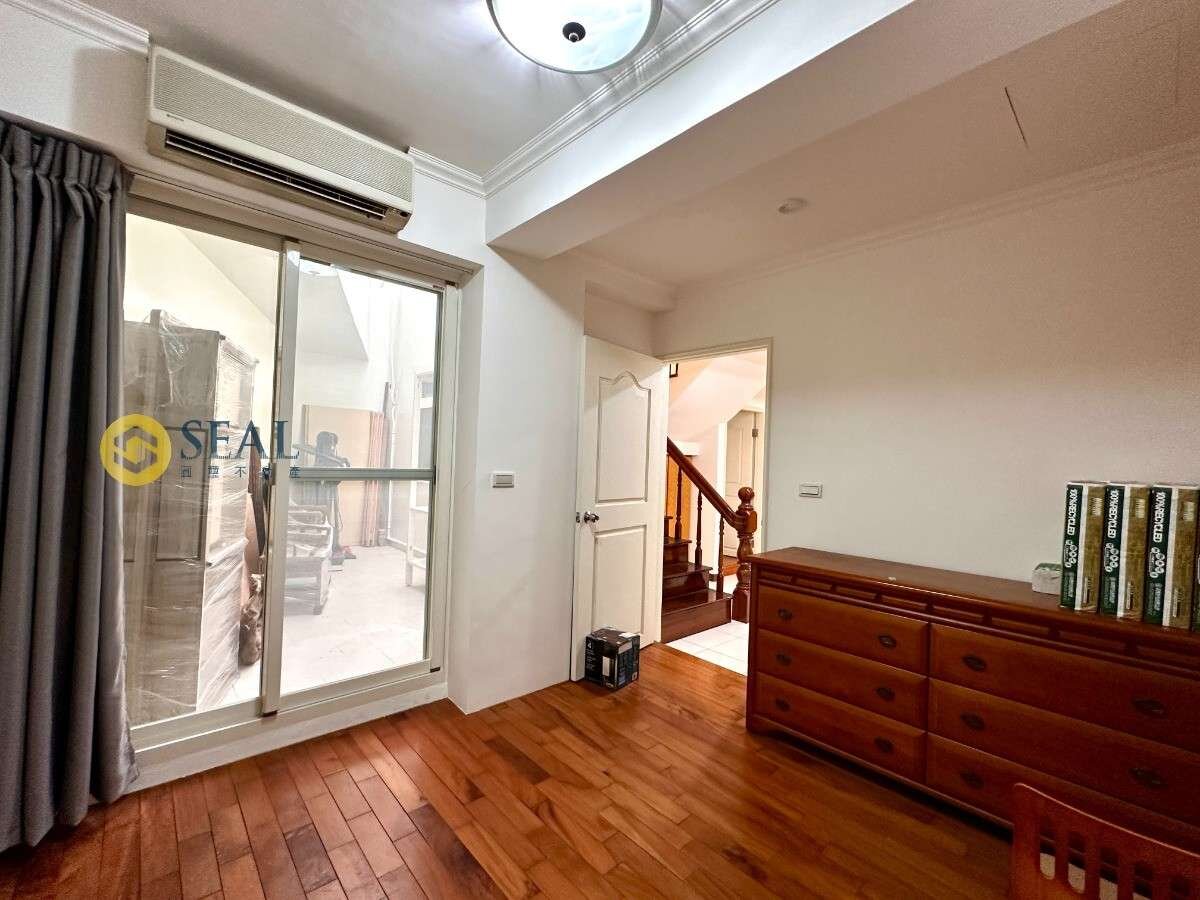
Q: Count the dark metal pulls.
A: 11